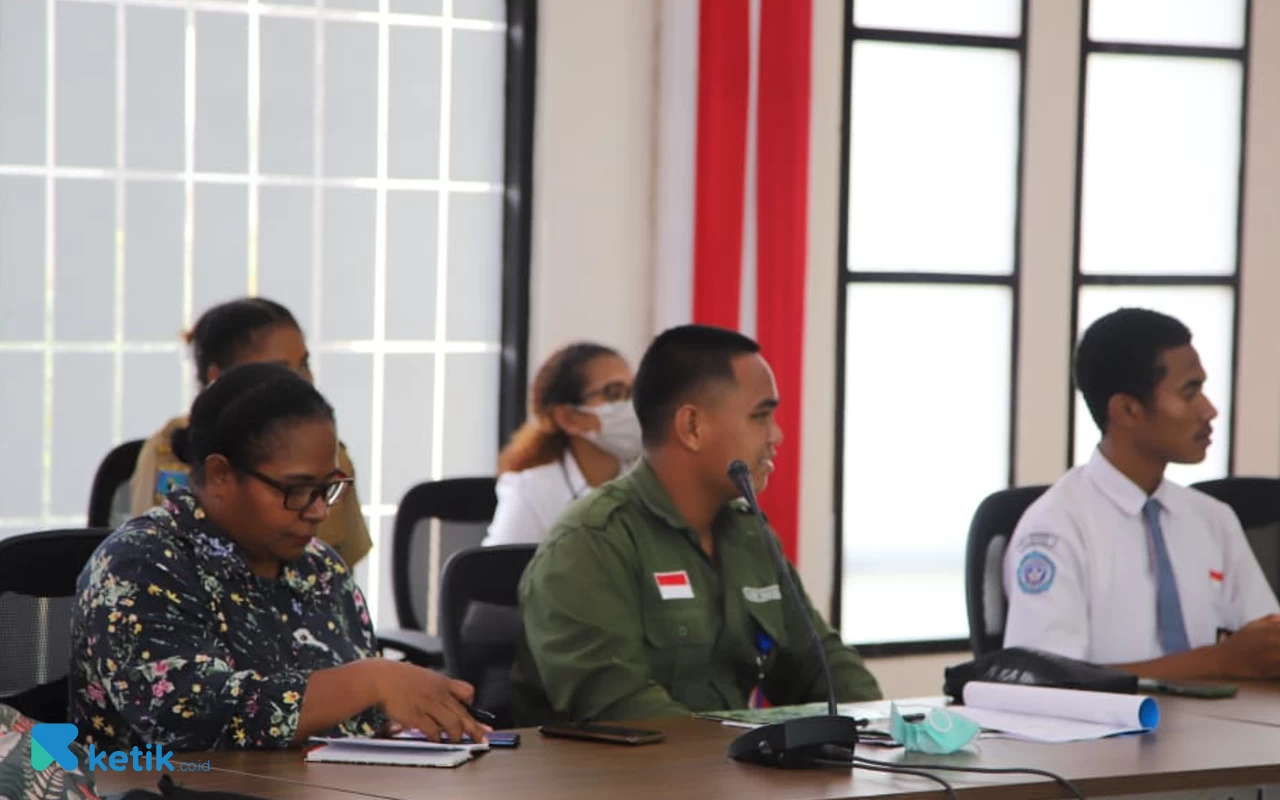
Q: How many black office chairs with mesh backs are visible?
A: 6